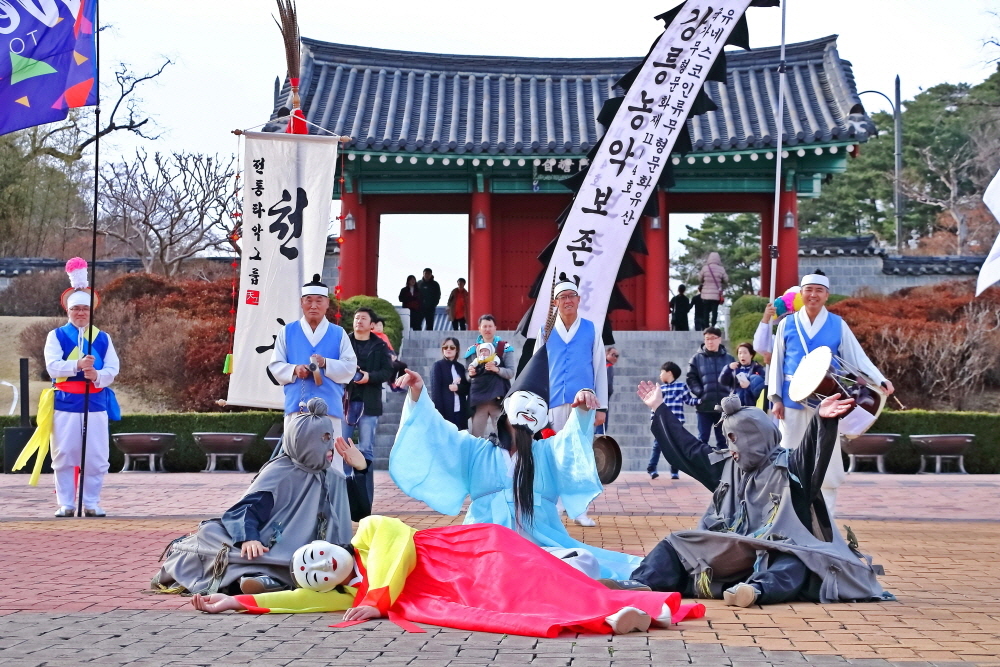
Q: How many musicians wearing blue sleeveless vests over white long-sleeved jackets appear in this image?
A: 3